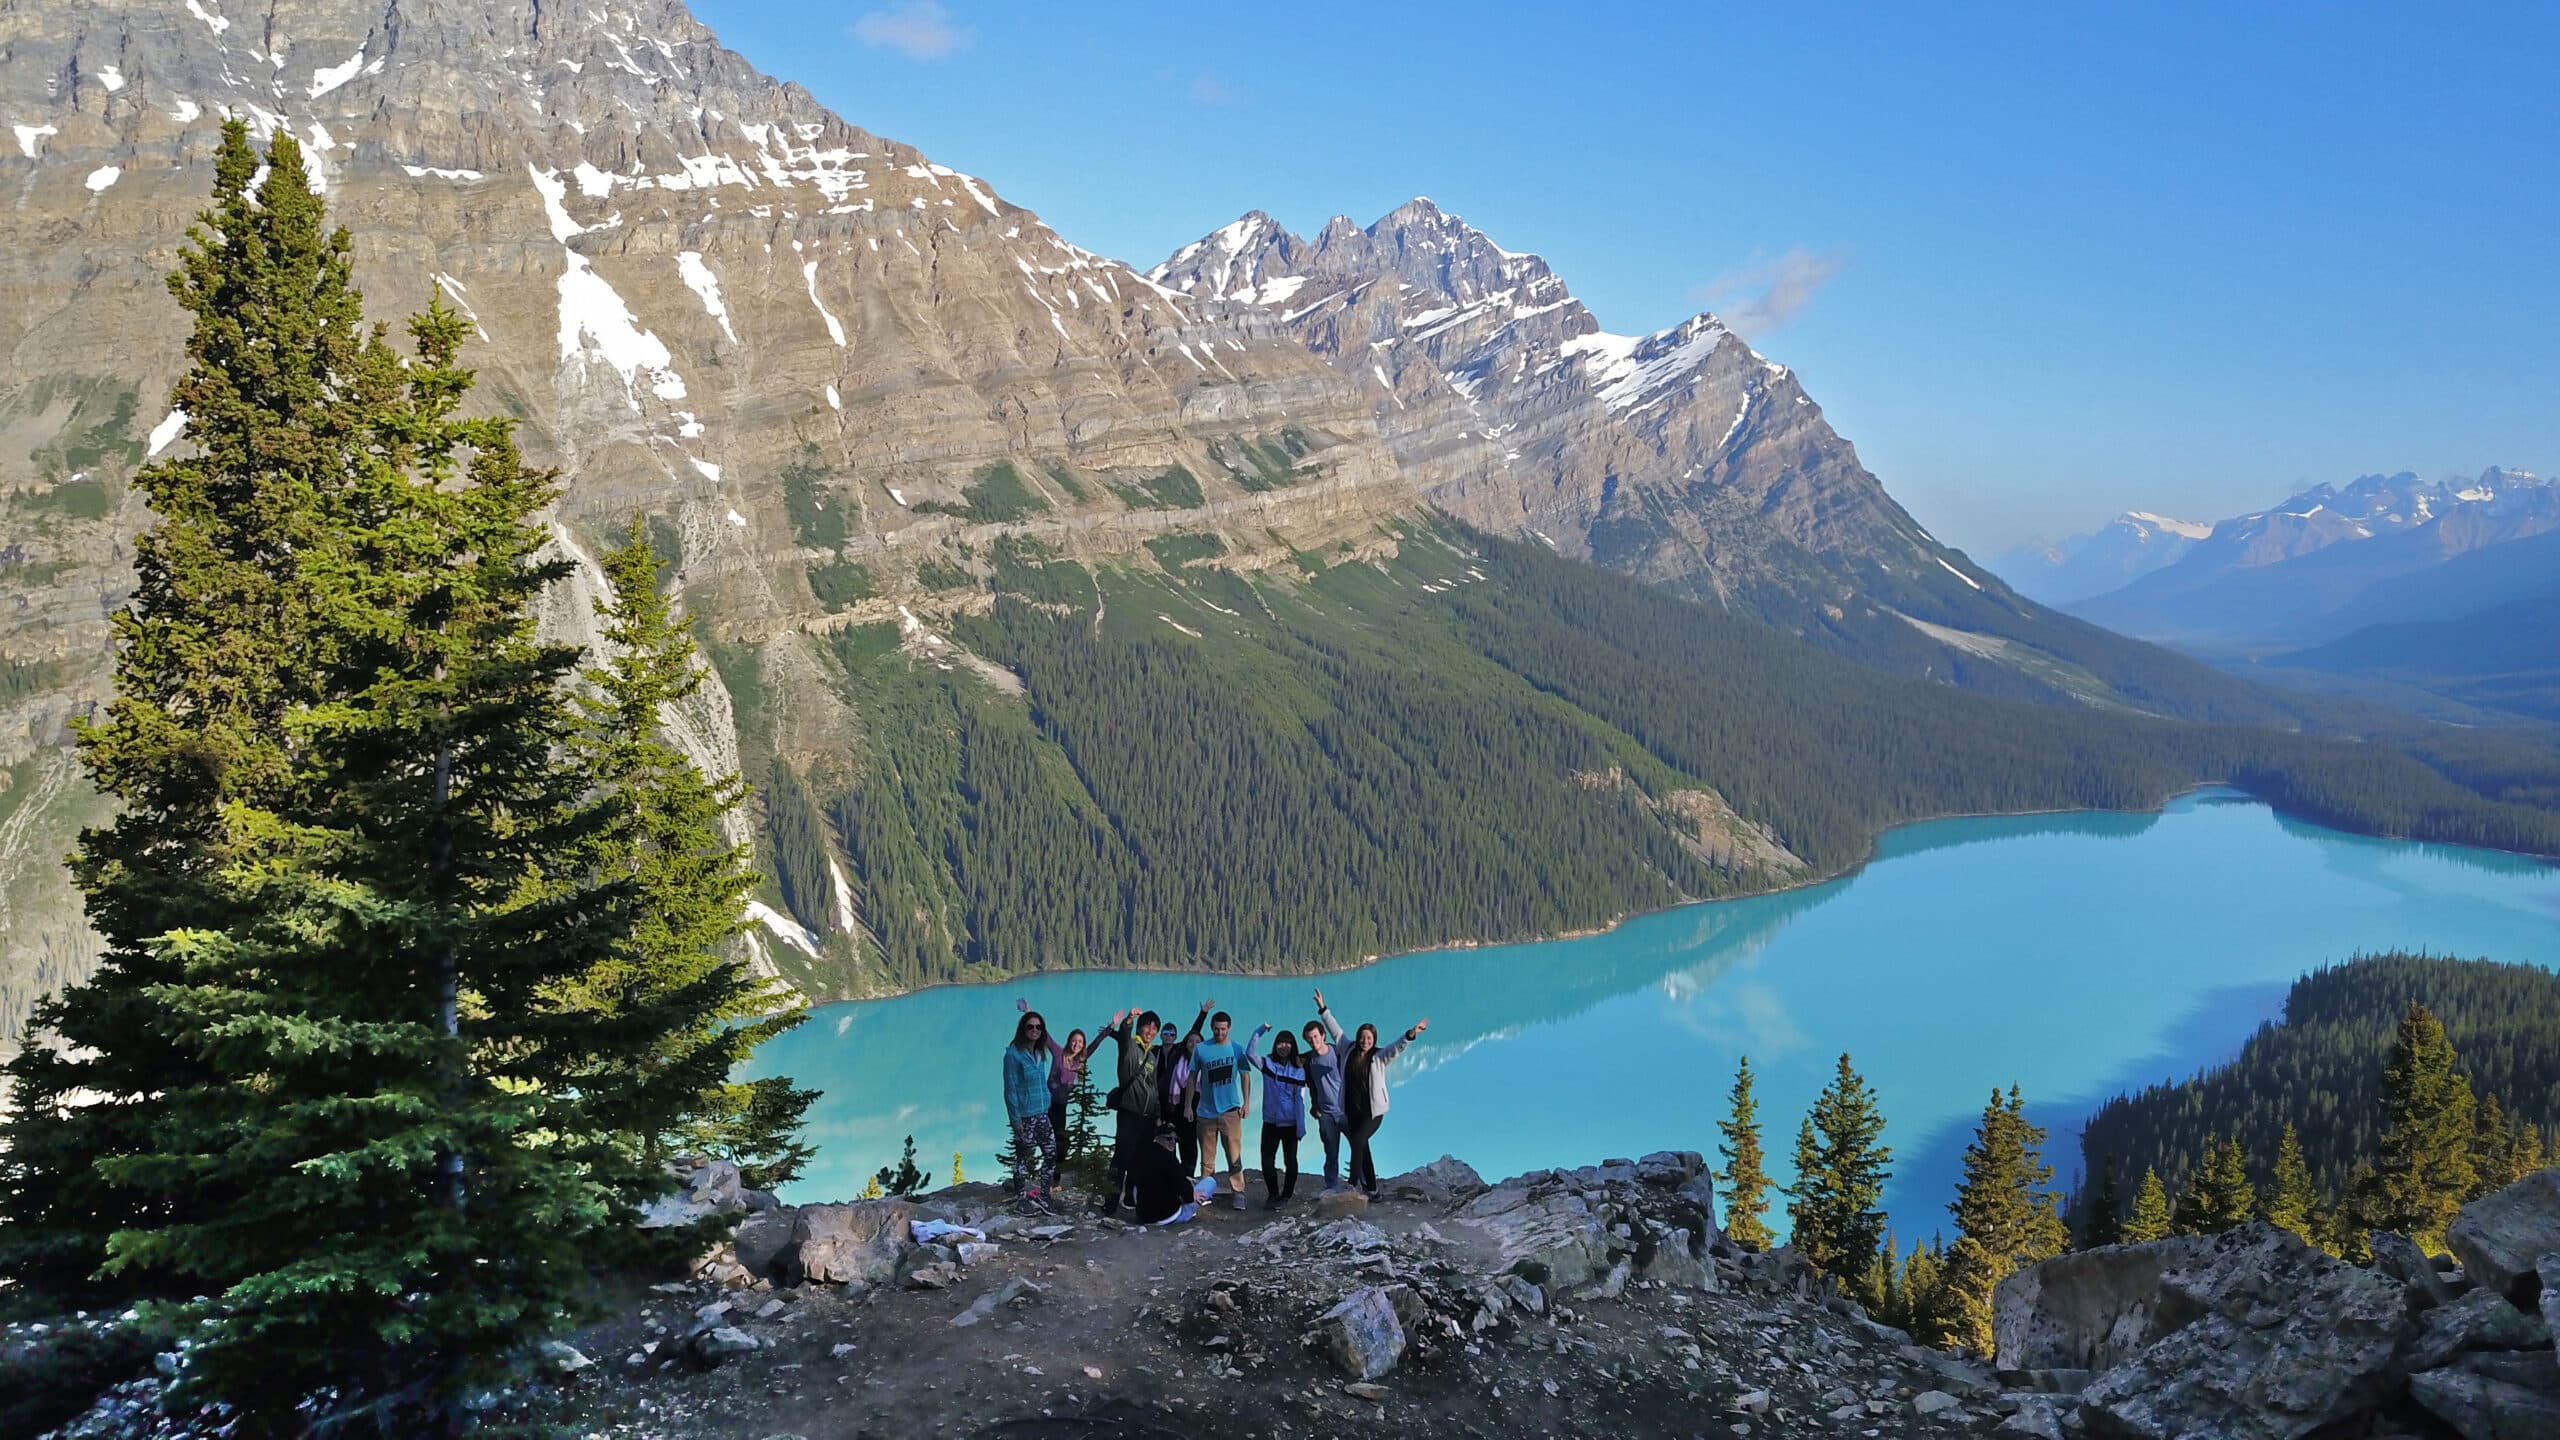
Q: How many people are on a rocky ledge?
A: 10